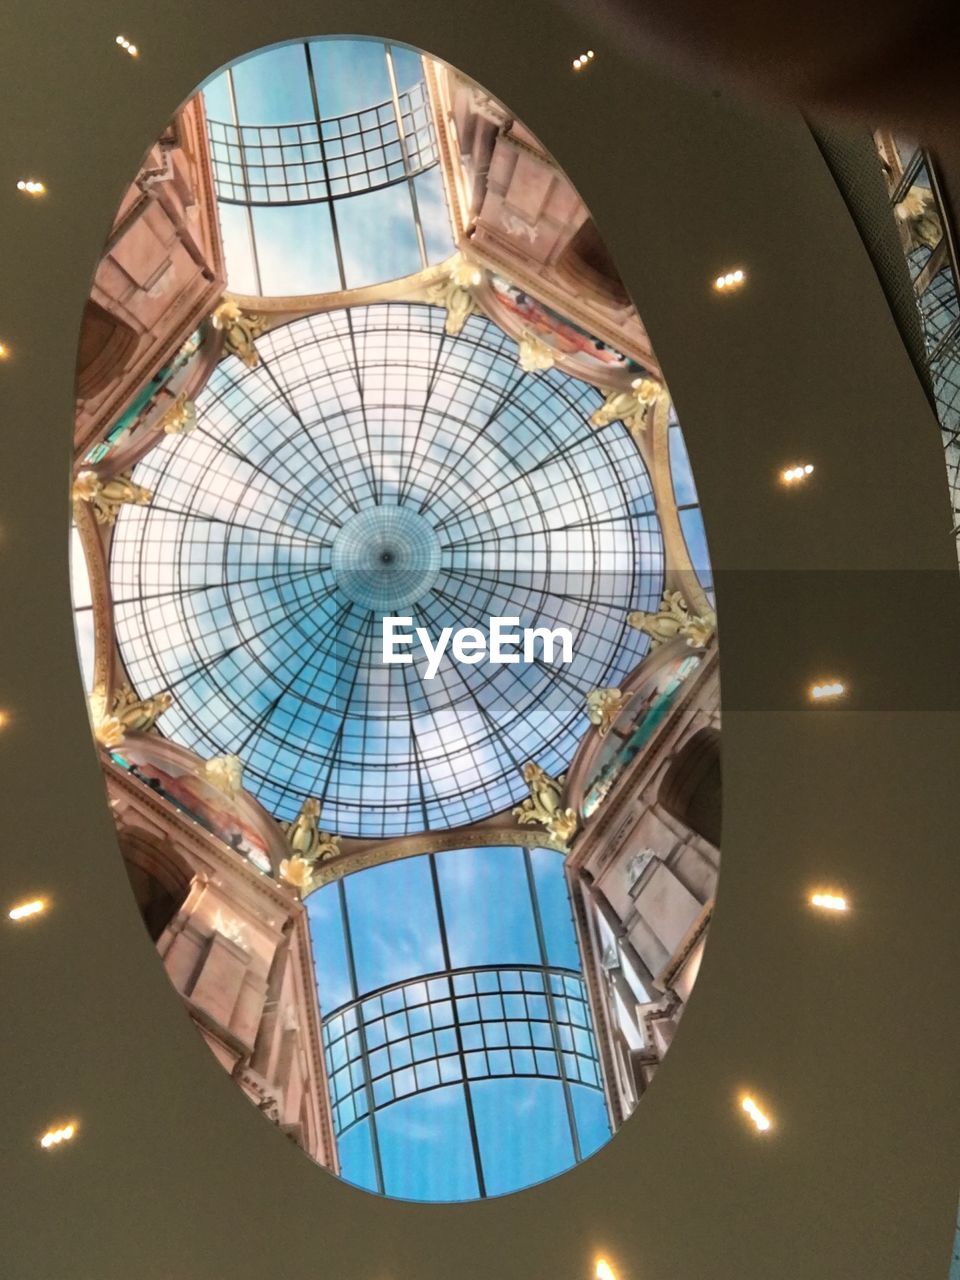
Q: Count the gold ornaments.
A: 12